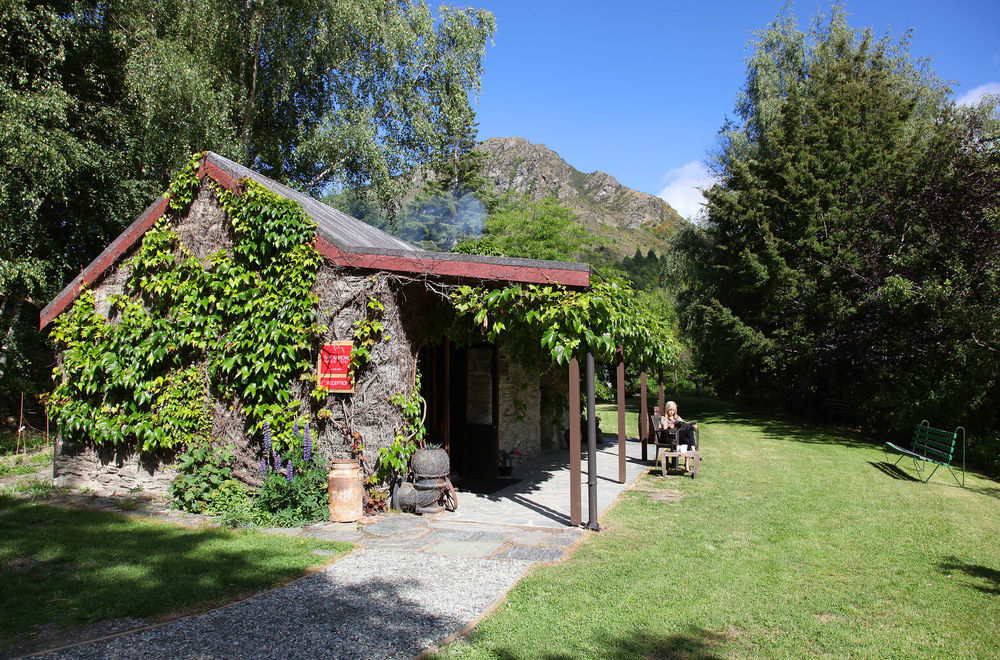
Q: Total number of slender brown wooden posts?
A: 4